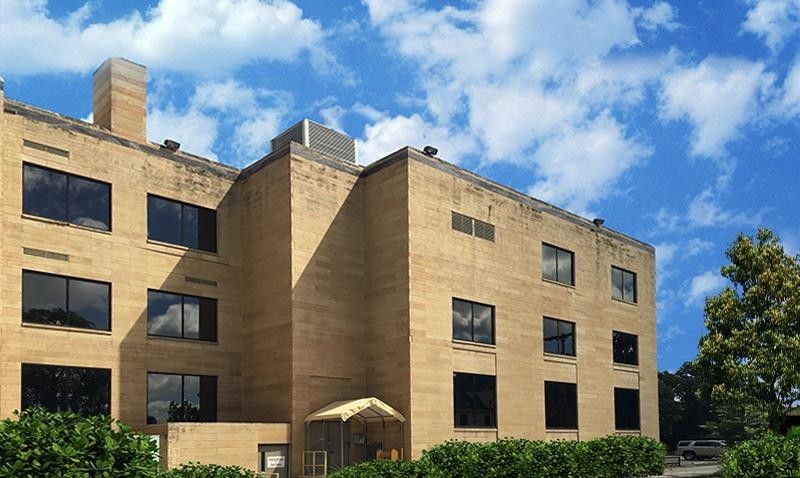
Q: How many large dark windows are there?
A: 14